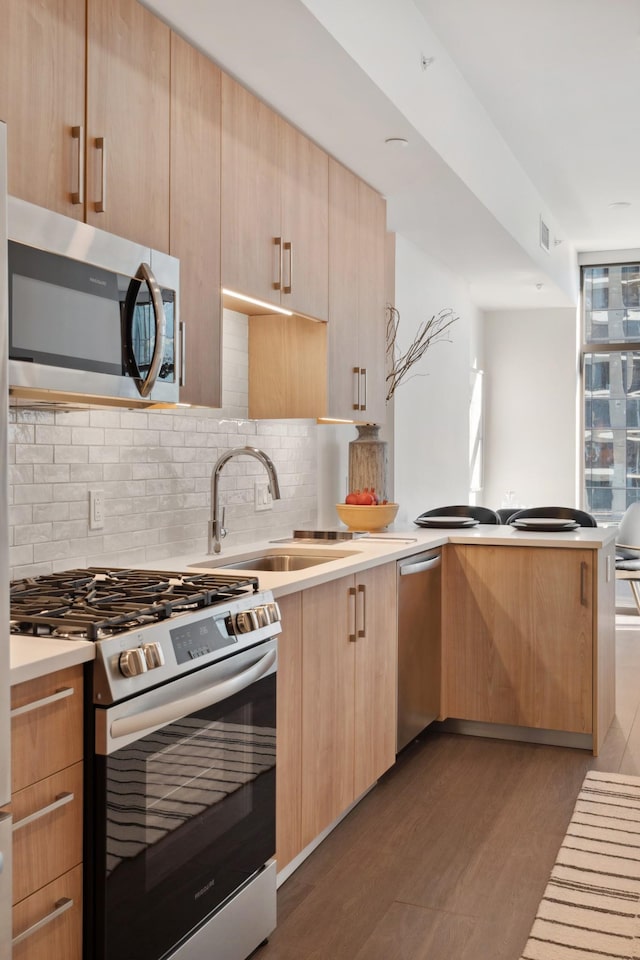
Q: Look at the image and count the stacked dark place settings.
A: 2